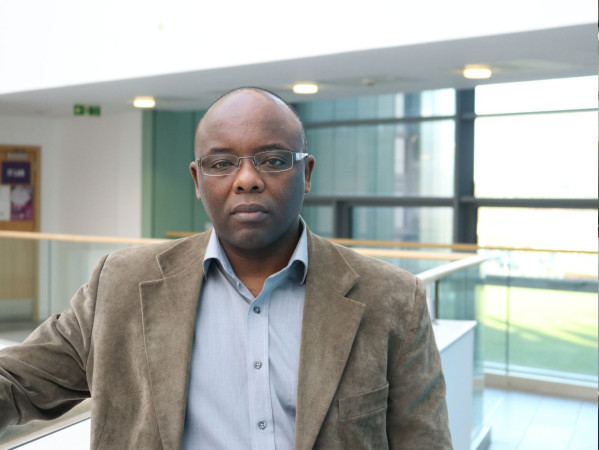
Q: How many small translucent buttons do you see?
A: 3